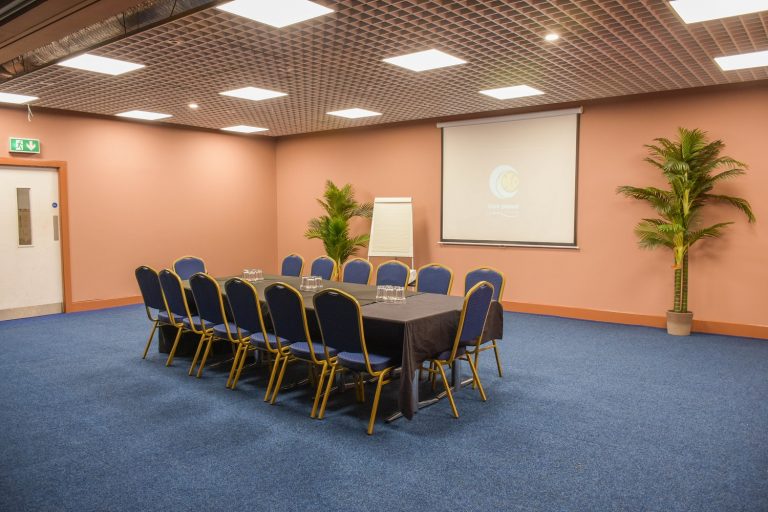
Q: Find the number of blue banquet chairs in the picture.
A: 14